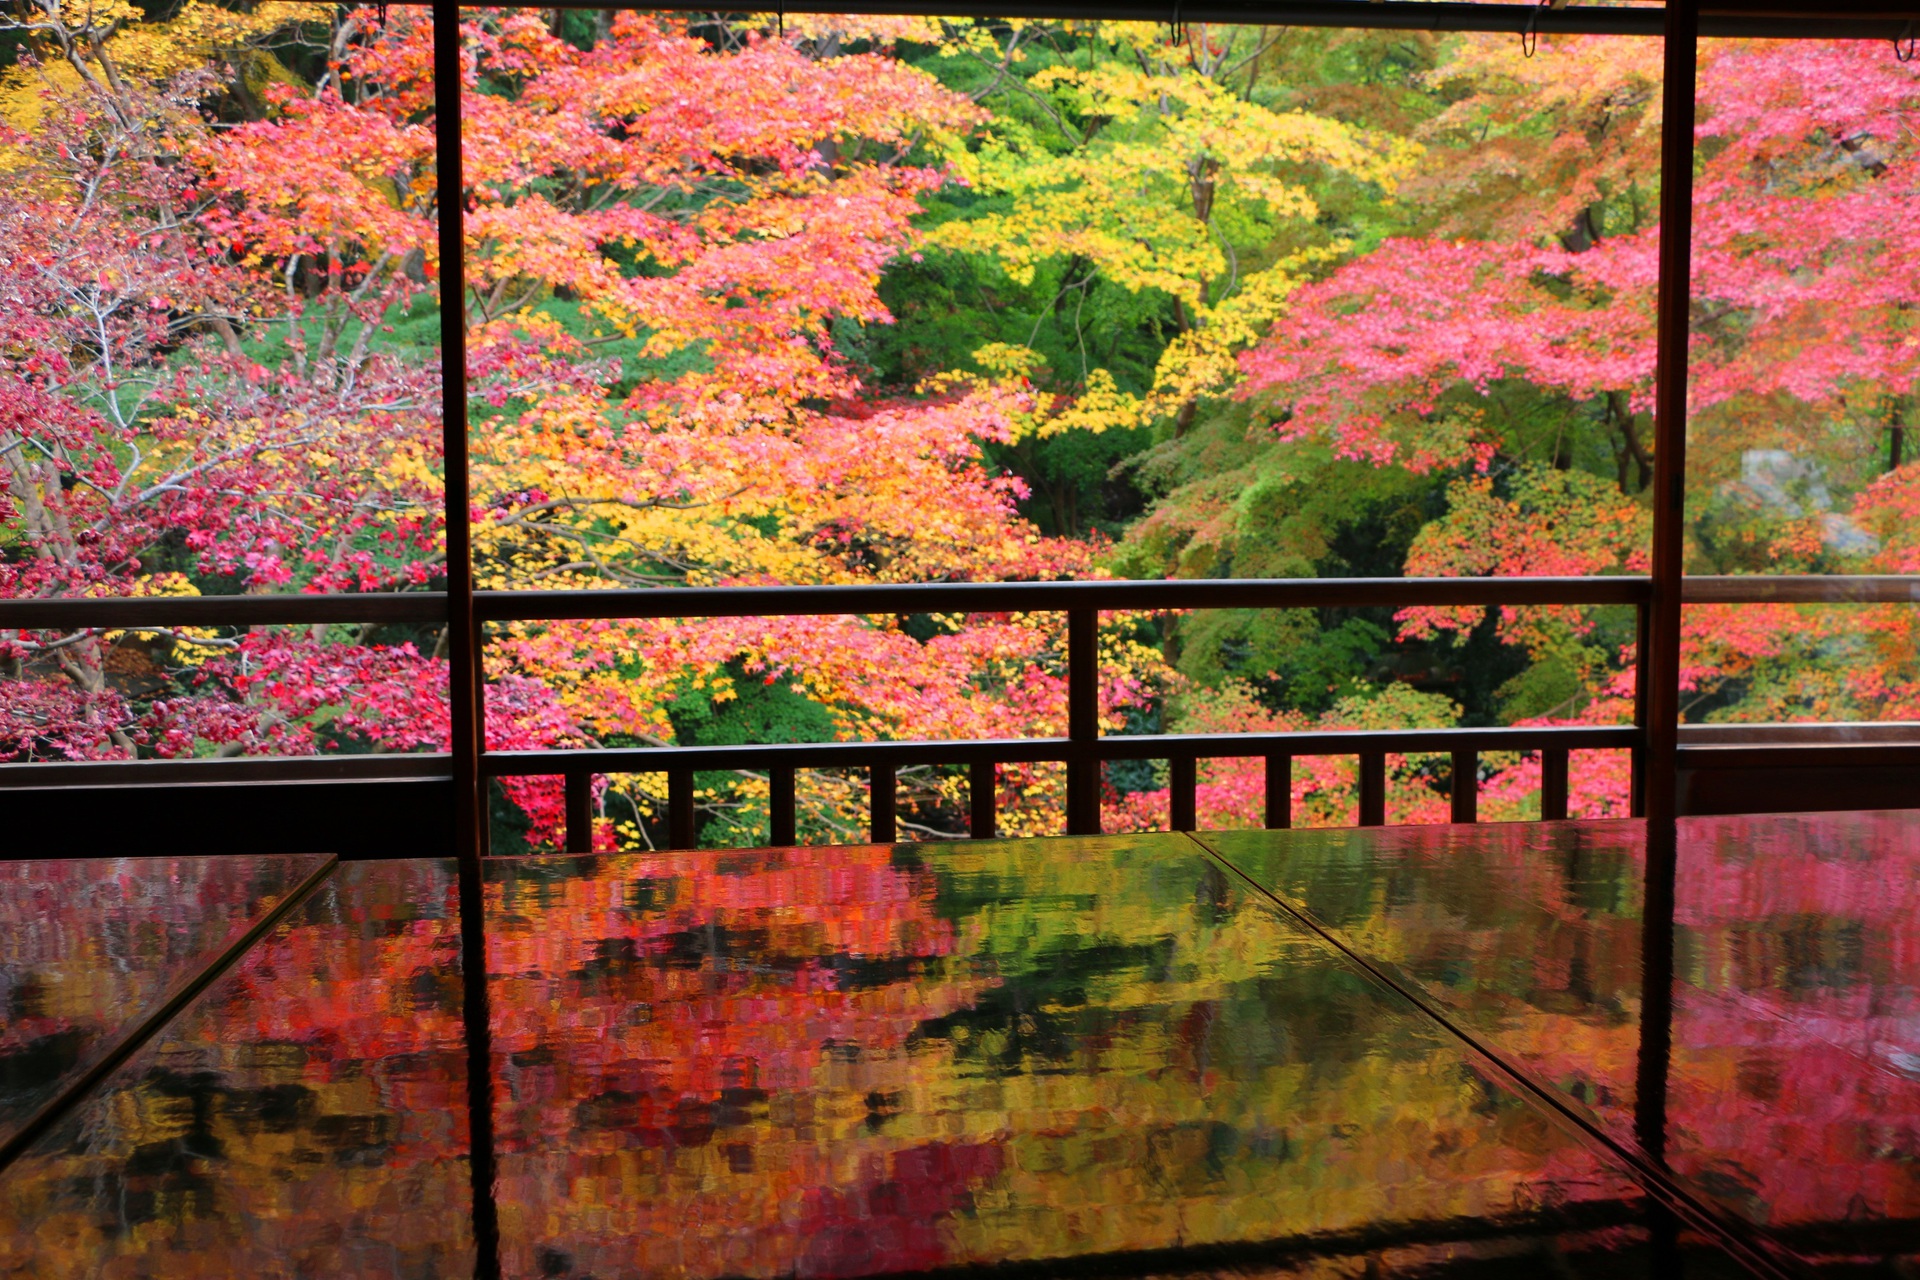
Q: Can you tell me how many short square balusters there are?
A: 10